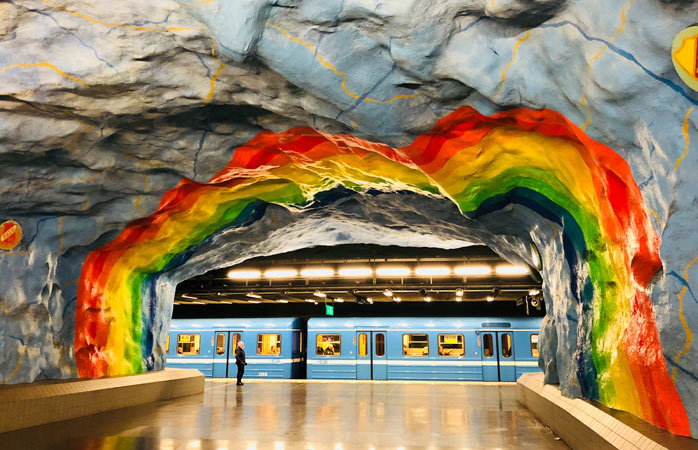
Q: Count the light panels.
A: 8